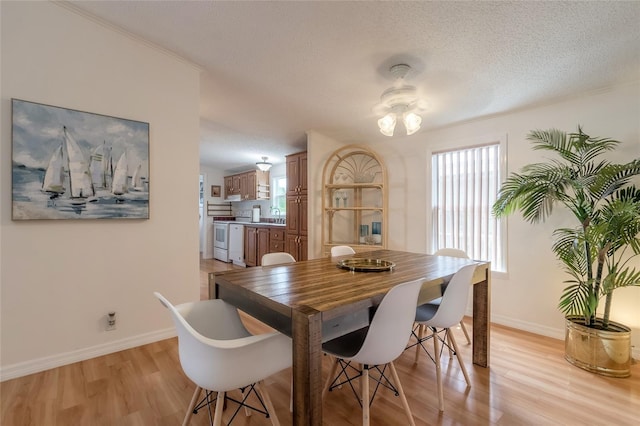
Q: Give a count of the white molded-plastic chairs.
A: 6